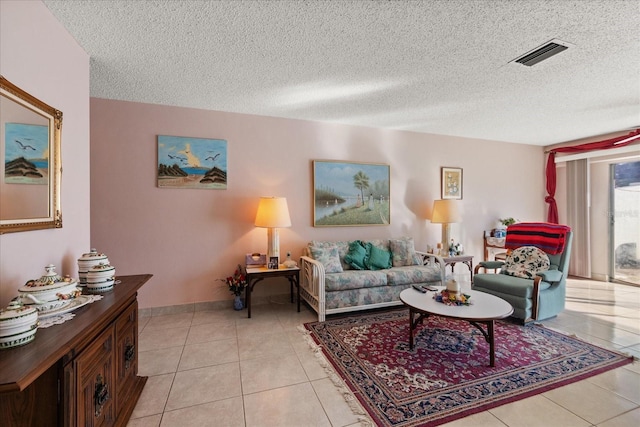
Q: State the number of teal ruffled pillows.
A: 2